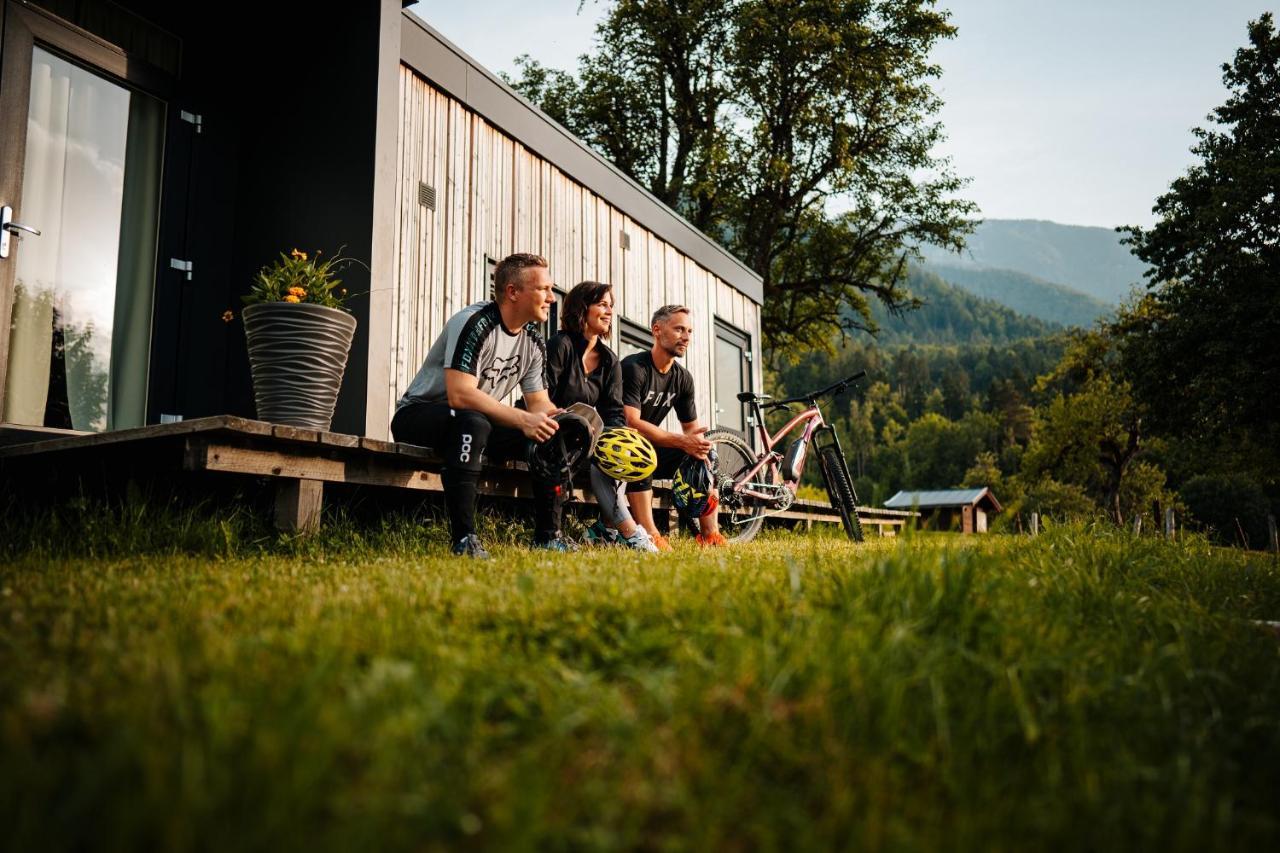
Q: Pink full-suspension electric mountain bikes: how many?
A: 1